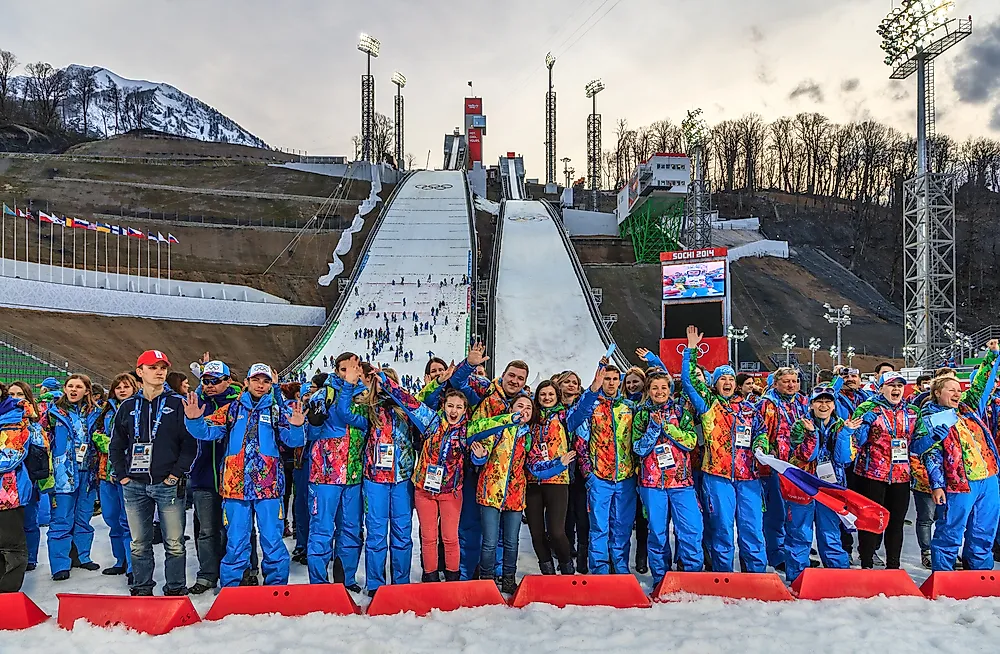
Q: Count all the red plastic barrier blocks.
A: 8